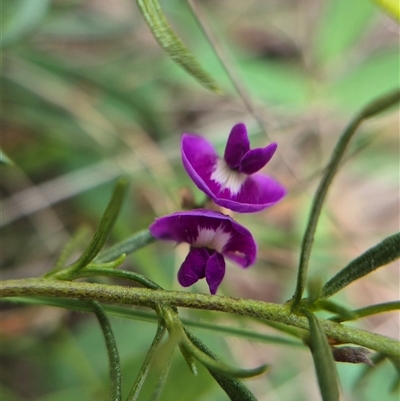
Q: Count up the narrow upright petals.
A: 2